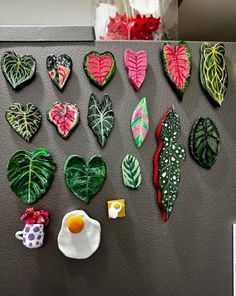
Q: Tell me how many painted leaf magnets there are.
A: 15